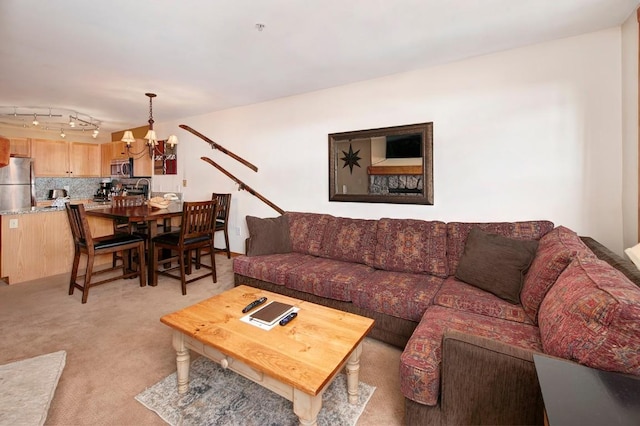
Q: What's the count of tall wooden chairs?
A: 4